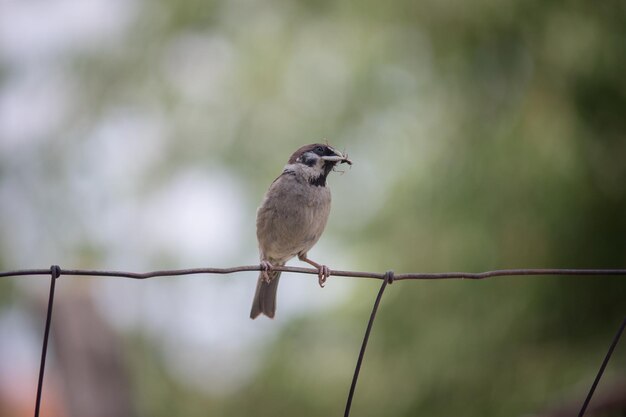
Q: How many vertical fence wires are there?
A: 3